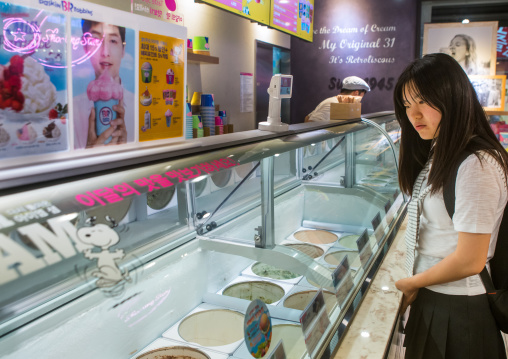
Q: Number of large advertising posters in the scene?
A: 3